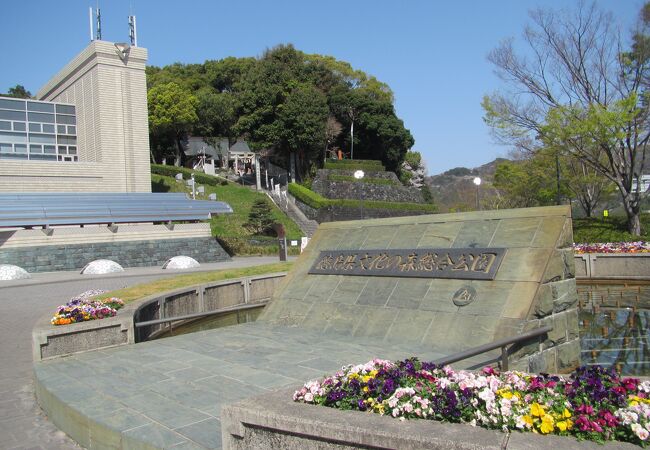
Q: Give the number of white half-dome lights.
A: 3